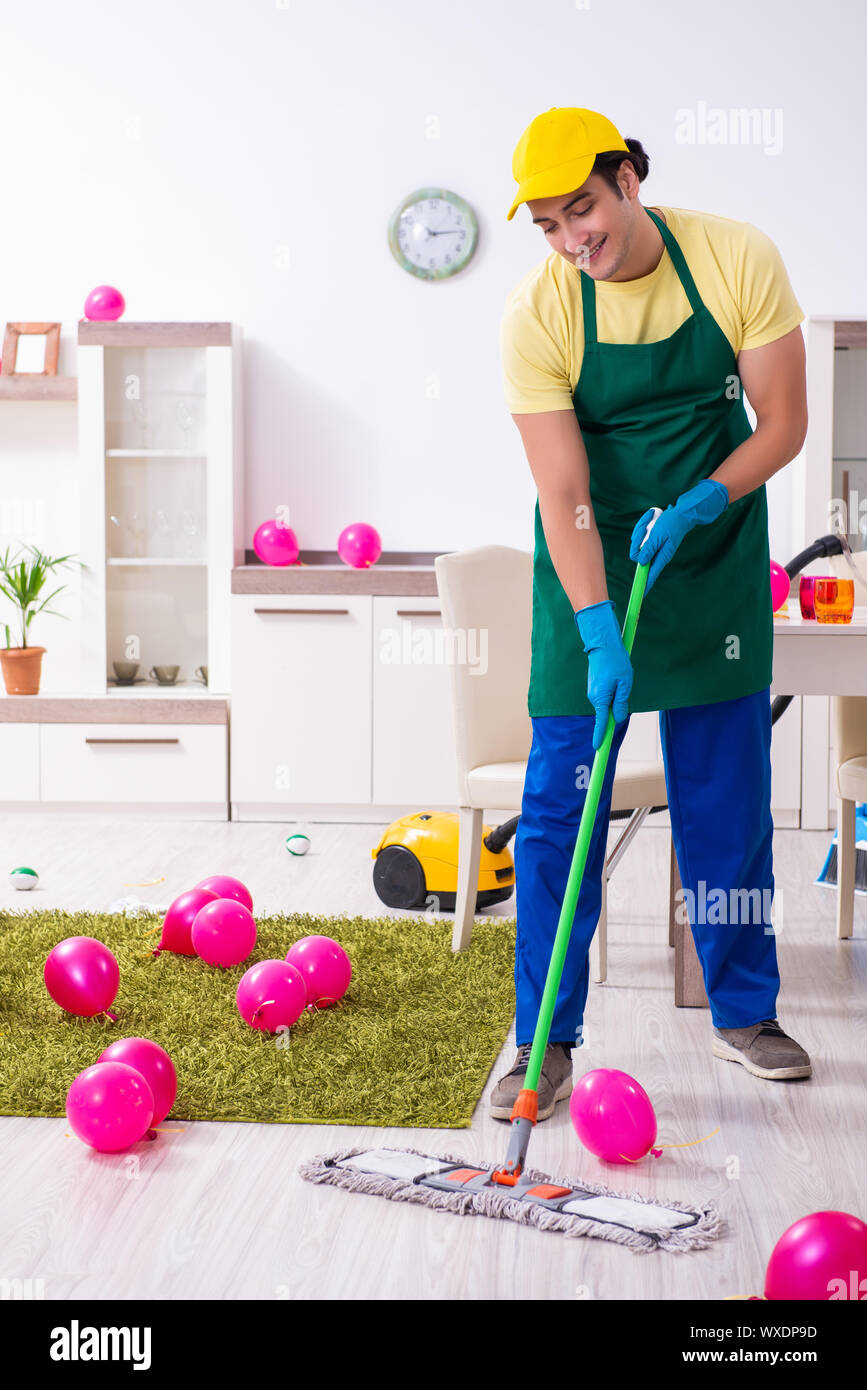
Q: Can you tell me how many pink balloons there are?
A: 14